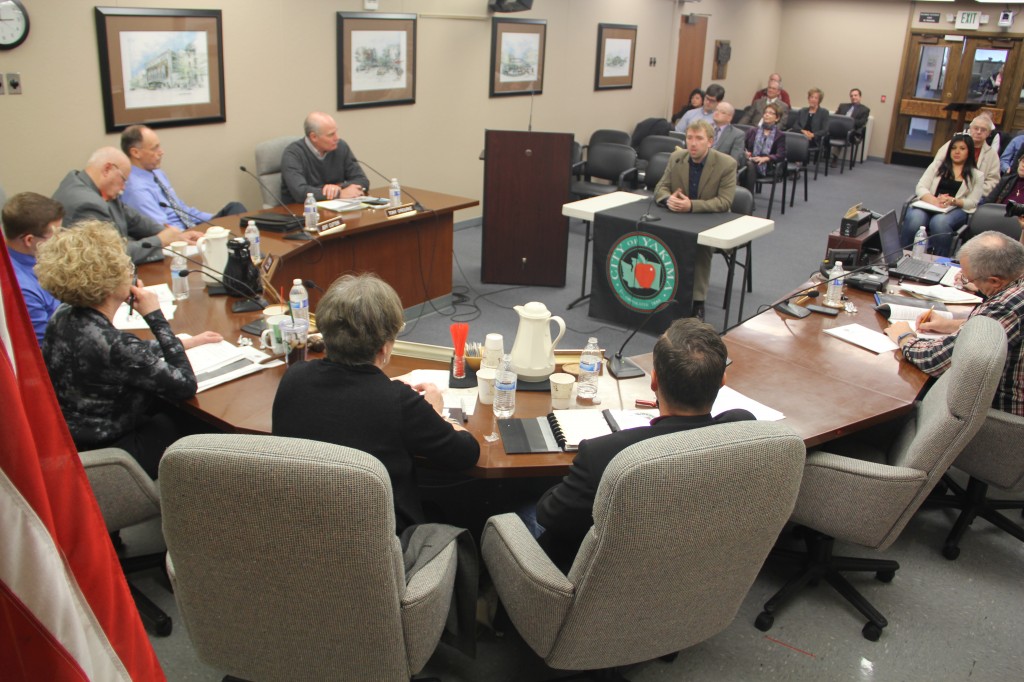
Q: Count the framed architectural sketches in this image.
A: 4